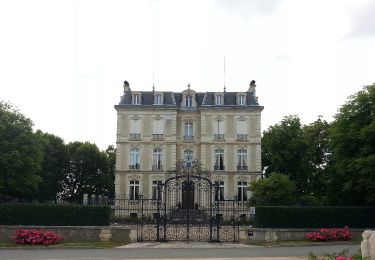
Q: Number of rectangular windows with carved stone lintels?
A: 14